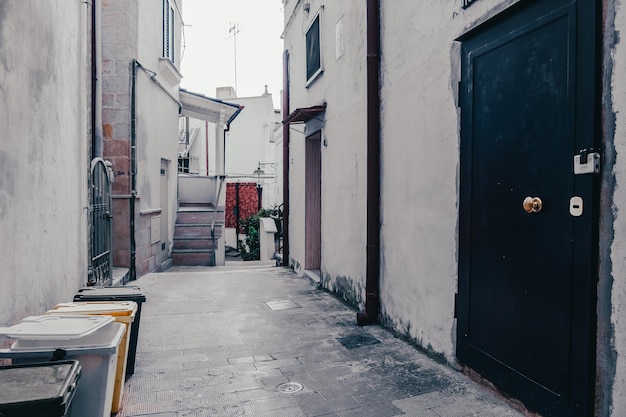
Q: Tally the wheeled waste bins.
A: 4